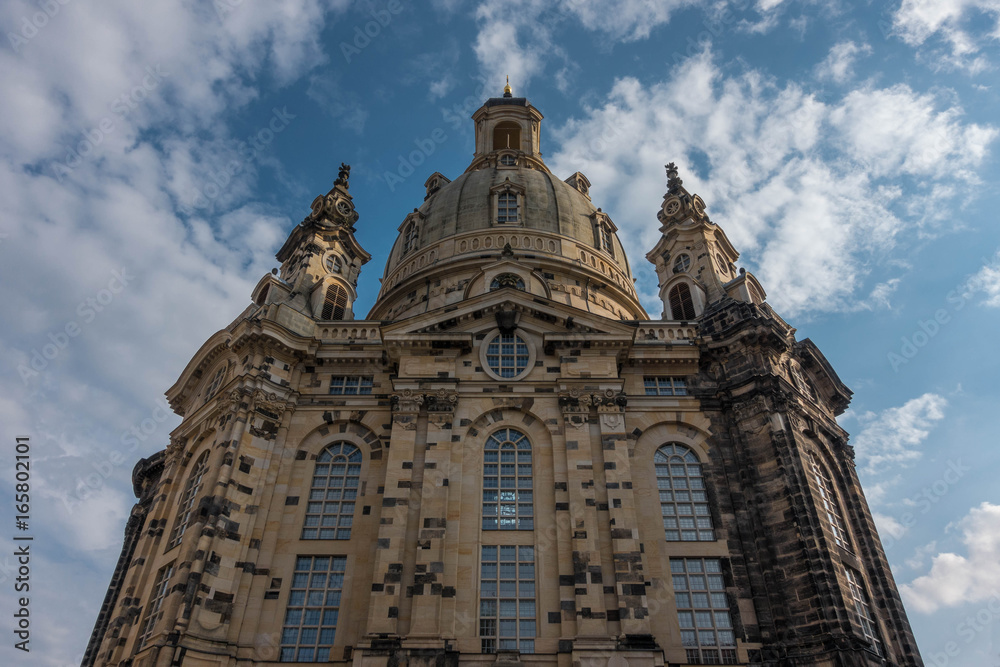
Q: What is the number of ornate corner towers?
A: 2